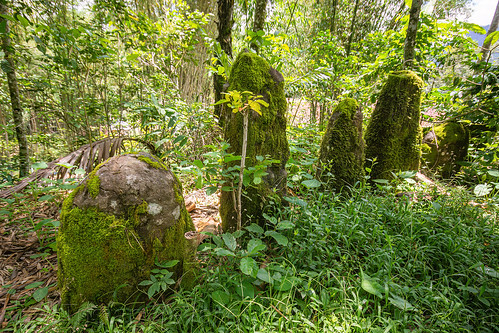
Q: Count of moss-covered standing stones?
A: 5